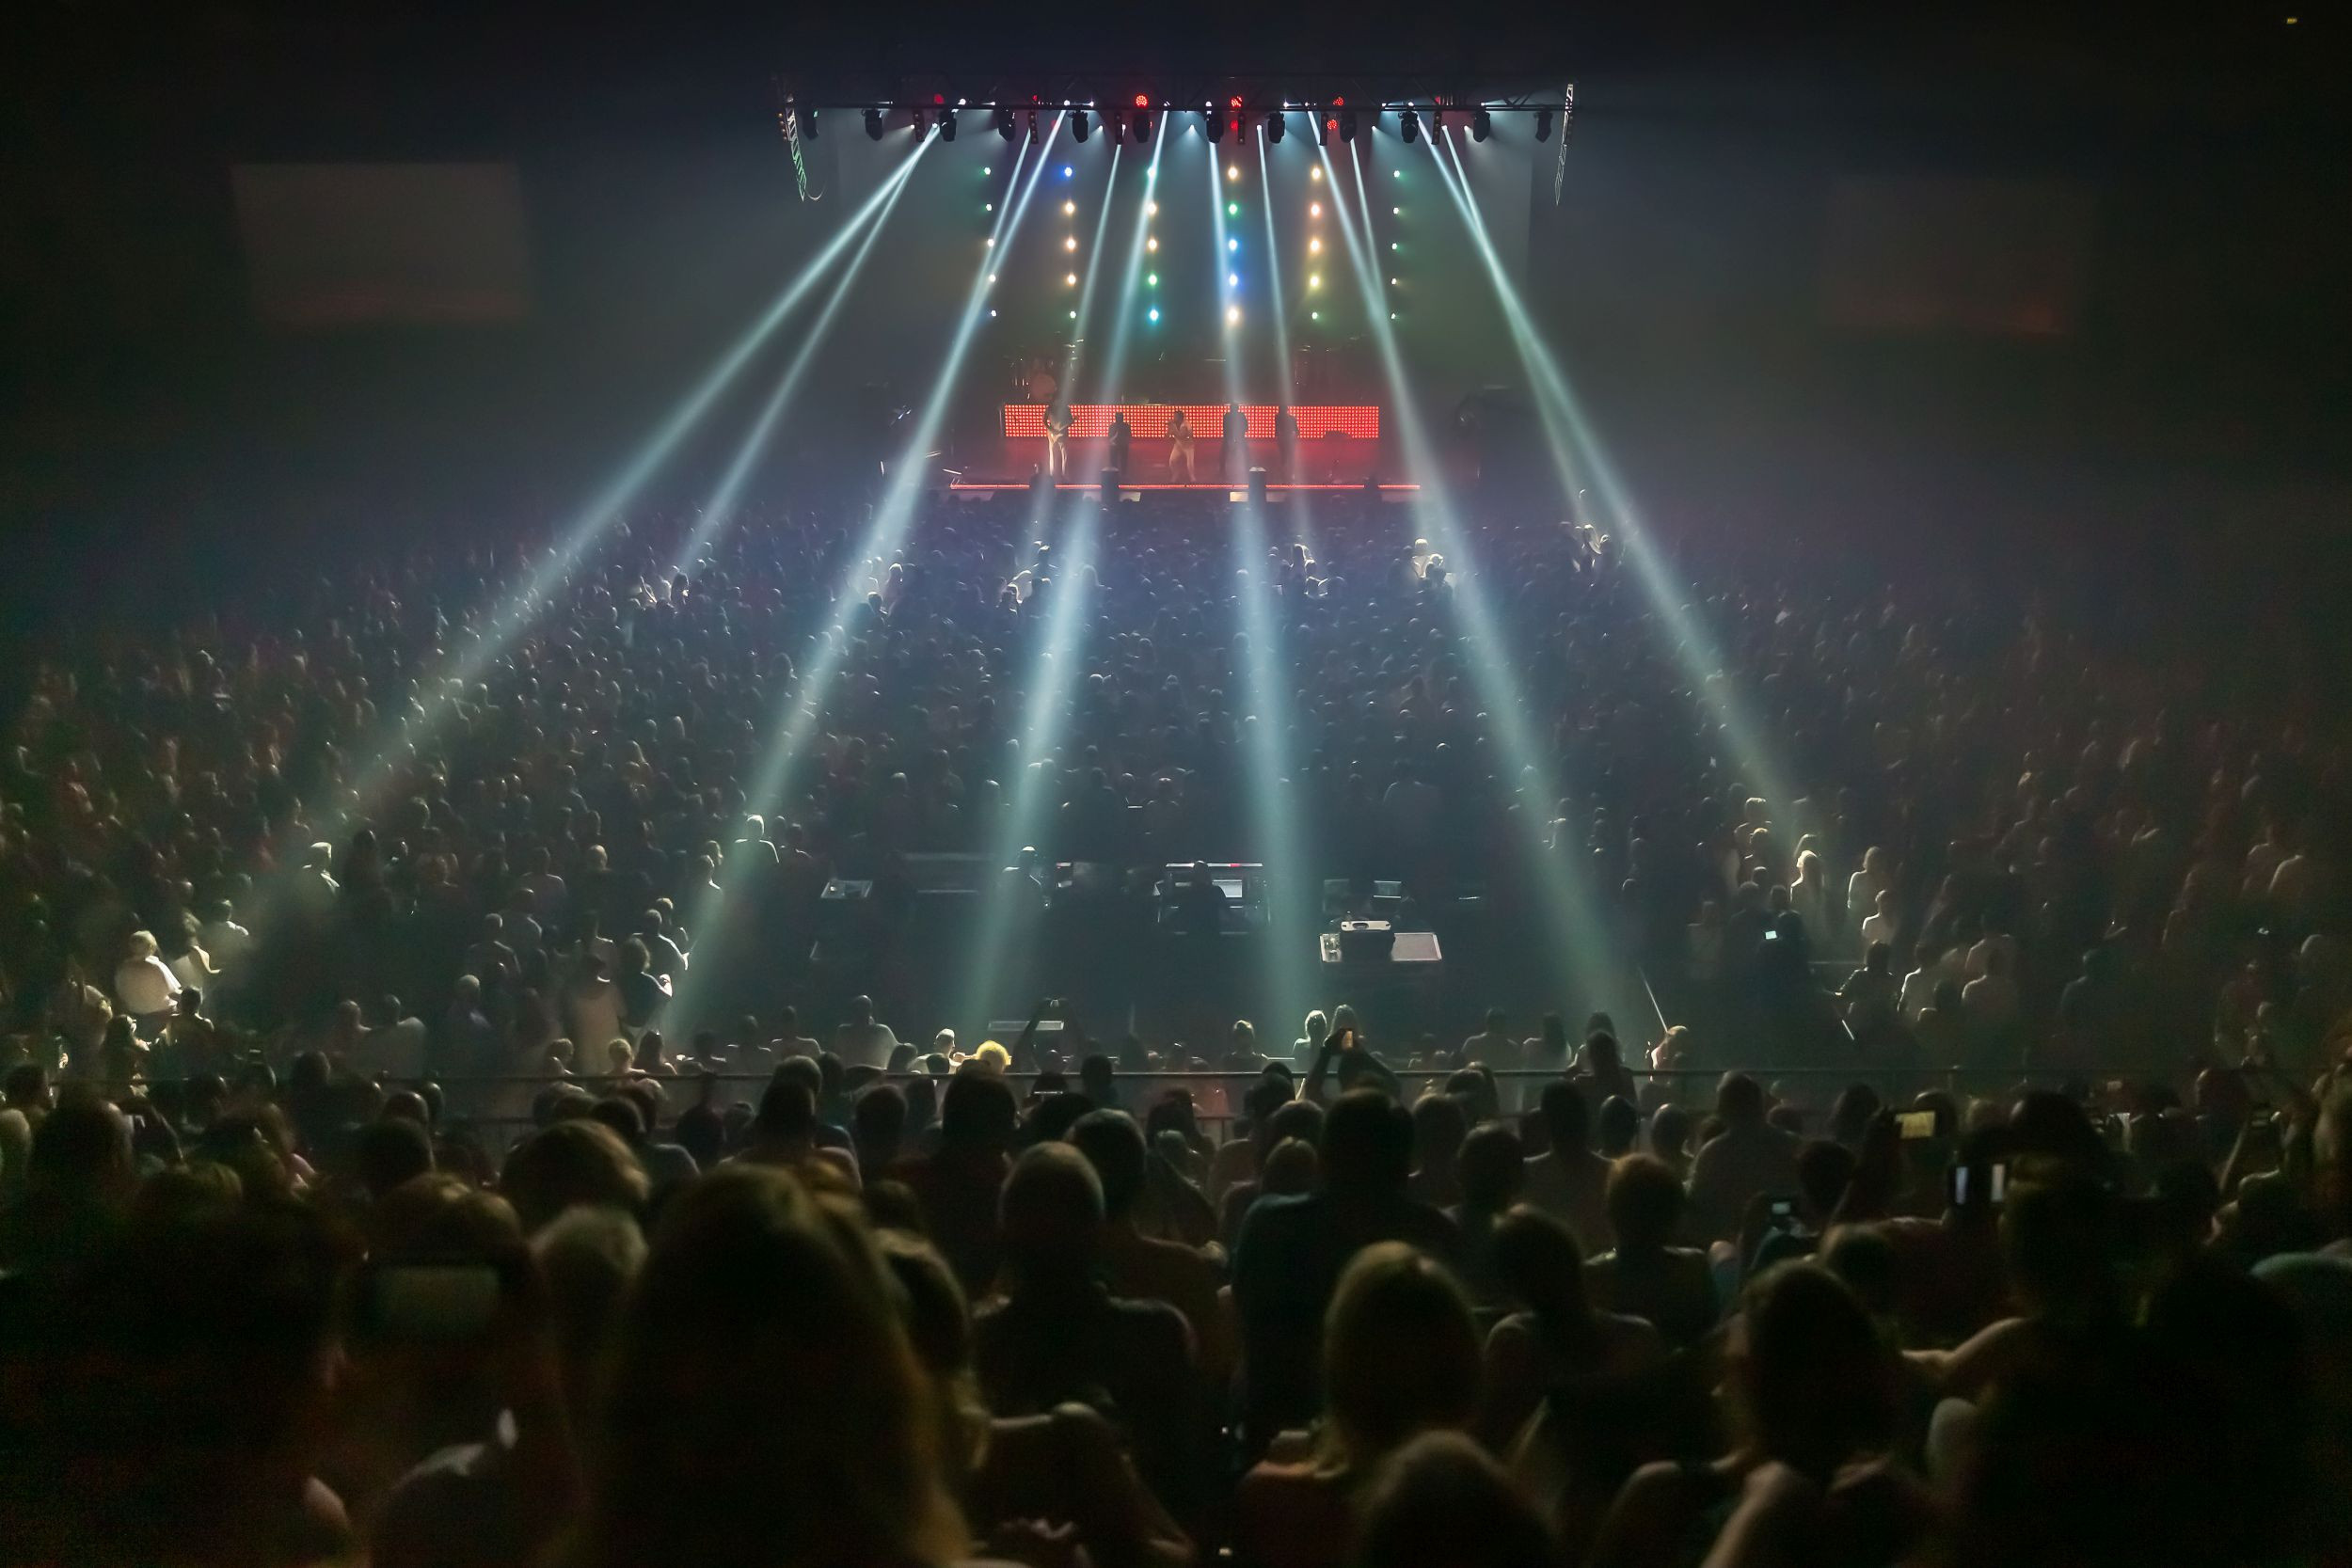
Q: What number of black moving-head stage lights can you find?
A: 12